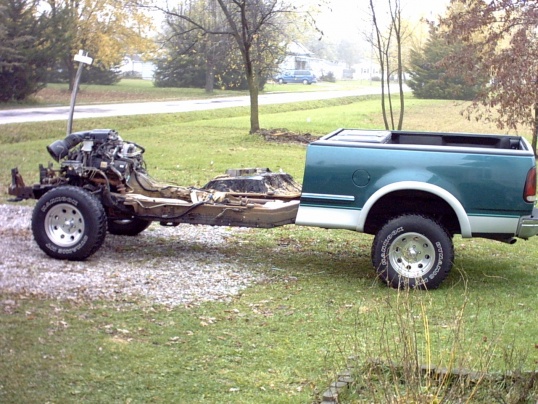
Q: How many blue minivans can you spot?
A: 1